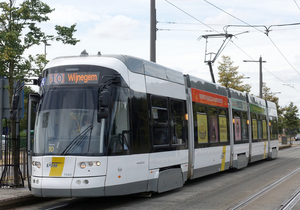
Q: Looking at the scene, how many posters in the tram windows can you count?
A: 8